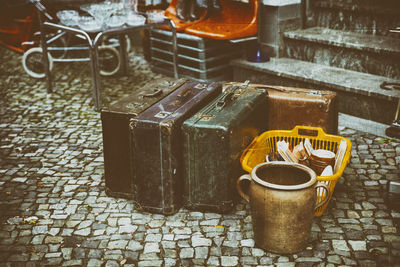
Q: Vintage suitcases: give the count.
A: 4